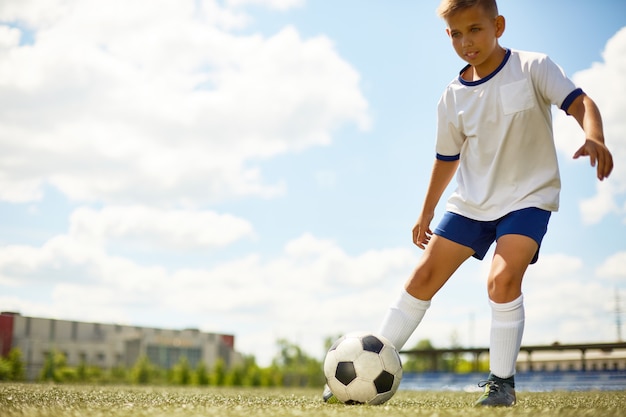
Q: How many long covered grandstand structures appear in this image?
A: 1